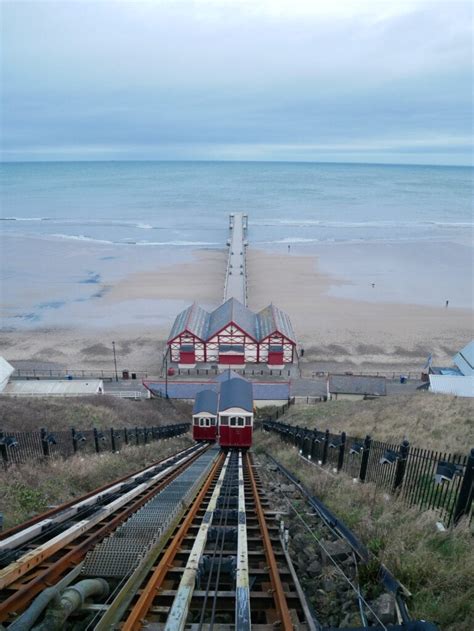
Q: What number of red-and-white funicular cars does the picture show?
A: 2